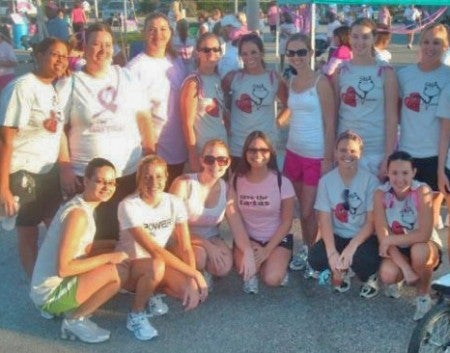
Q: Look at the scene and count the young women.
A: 14